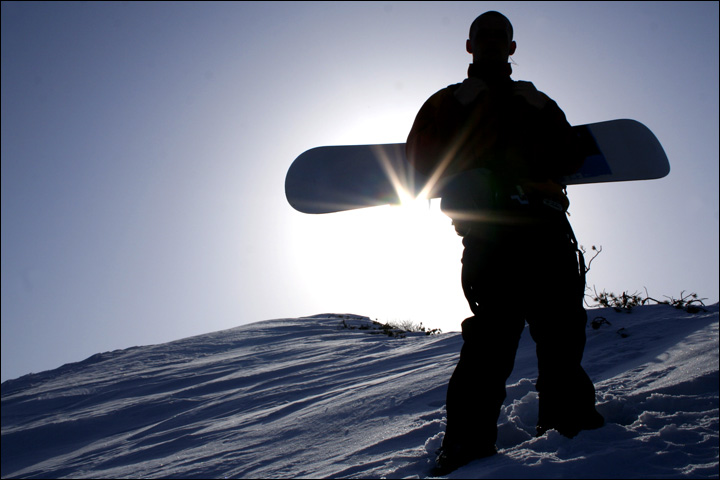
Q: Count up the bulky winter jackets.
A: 1